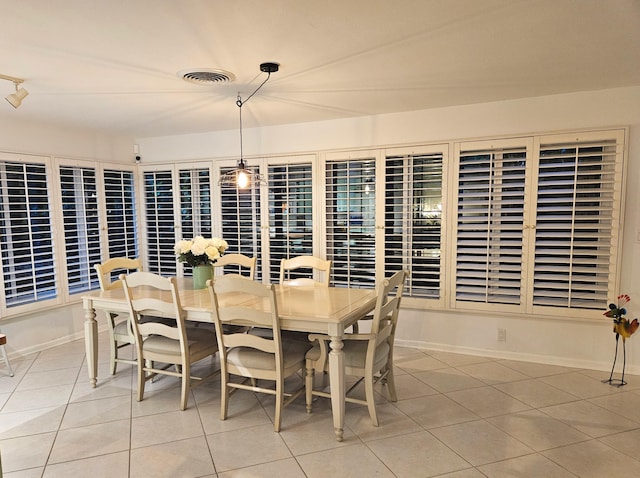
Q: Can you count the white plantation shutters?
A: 11